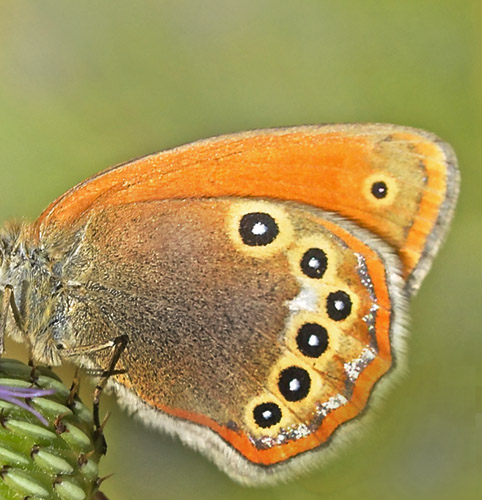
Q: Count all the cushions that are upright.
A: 0